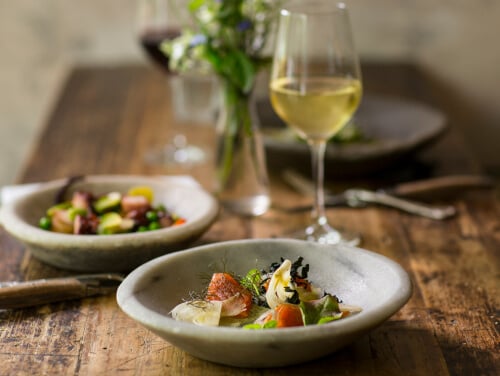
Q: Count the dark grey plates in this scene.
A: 1